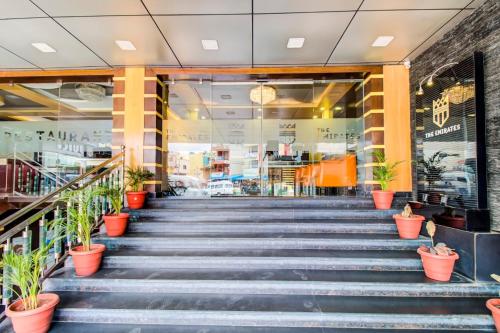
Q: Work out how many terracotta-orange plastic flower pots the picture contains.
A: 8